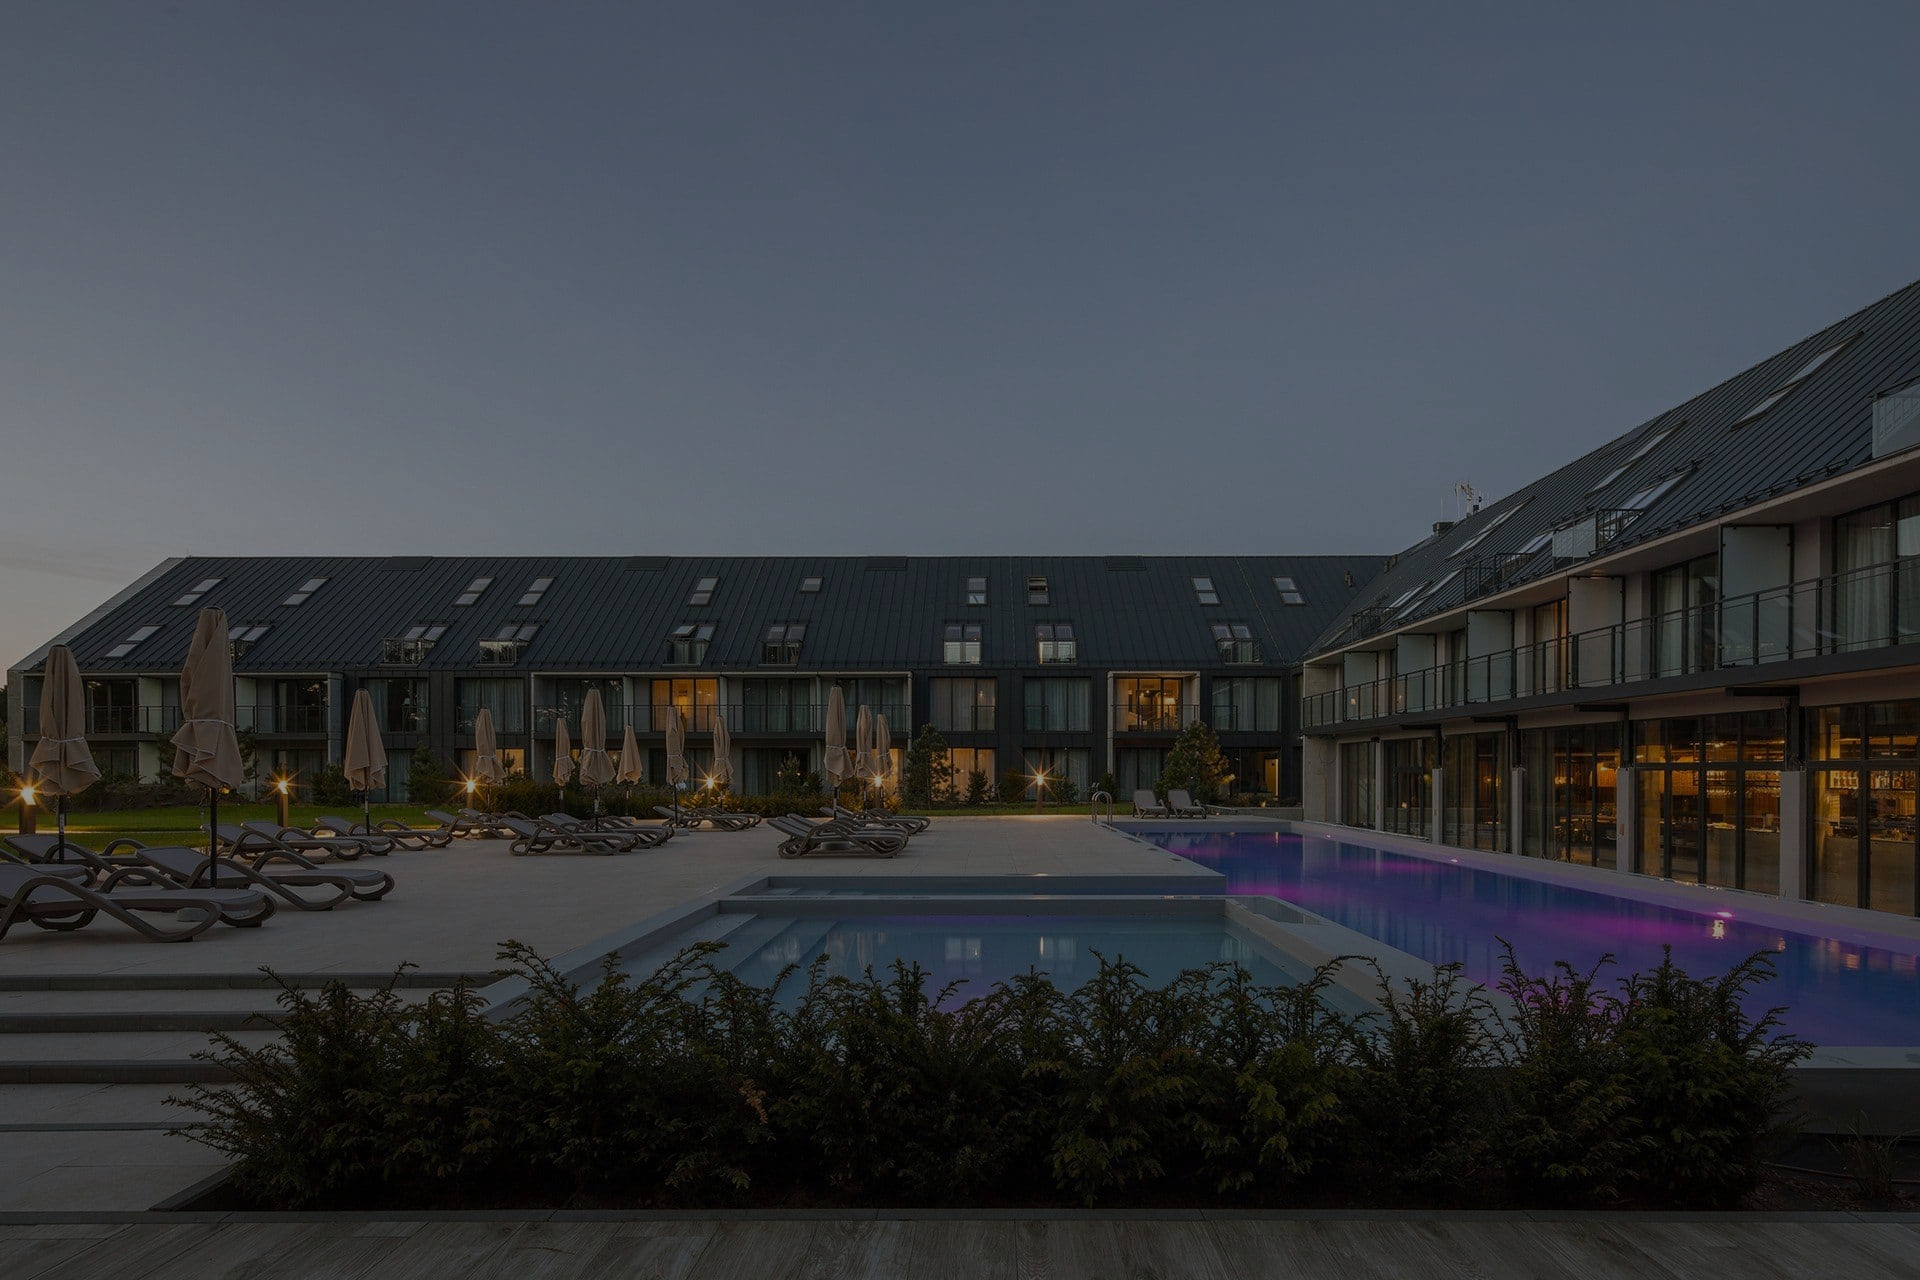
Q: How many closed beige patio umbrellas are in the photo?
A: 12